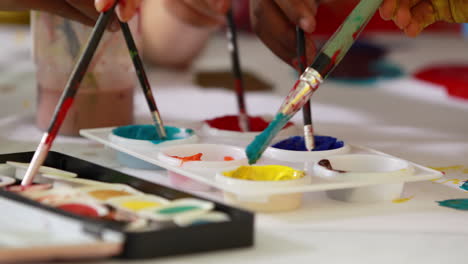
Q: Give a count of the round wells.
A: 6